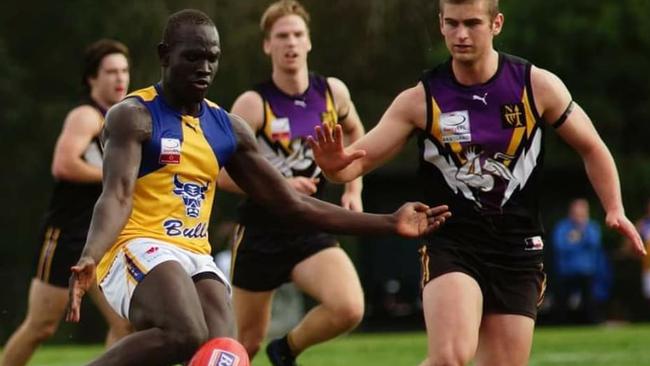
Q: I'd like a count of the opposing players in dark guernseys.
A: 3